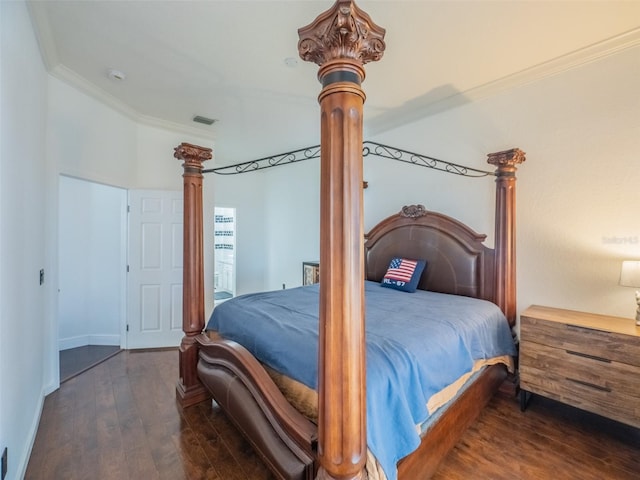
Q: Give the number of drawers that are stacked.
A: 3